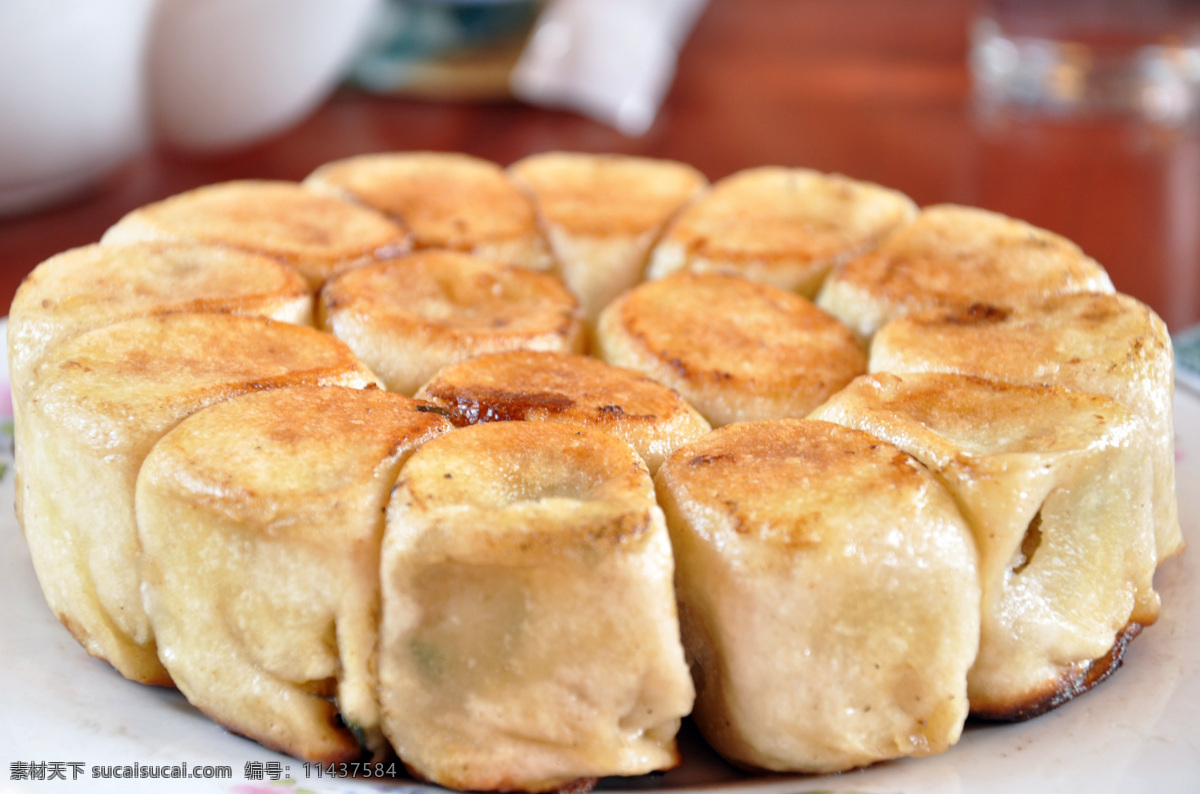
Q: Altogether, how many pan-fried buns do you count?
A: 15